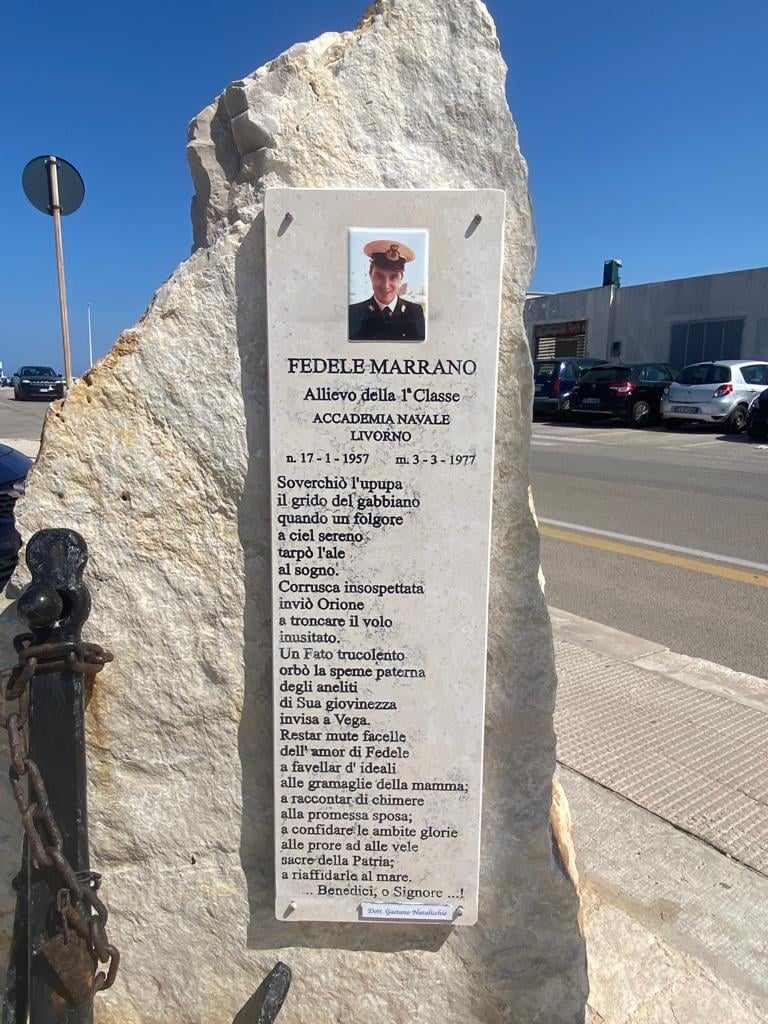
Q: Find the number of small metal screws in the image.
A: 4